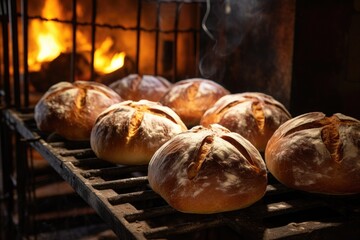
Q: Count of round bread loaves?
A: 7